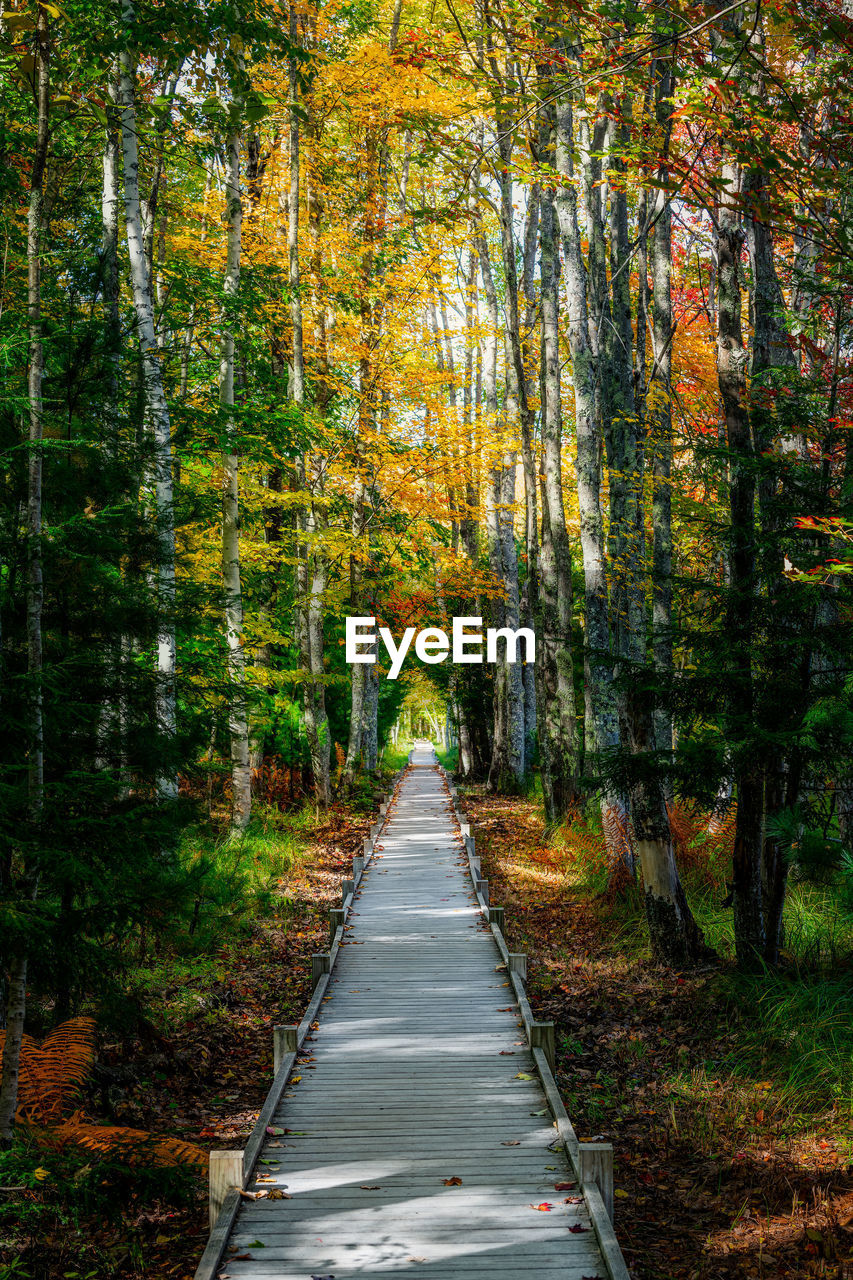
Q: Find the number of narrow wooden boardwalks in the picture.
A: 1